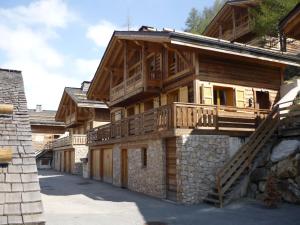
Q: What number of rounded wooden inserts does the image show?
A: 2